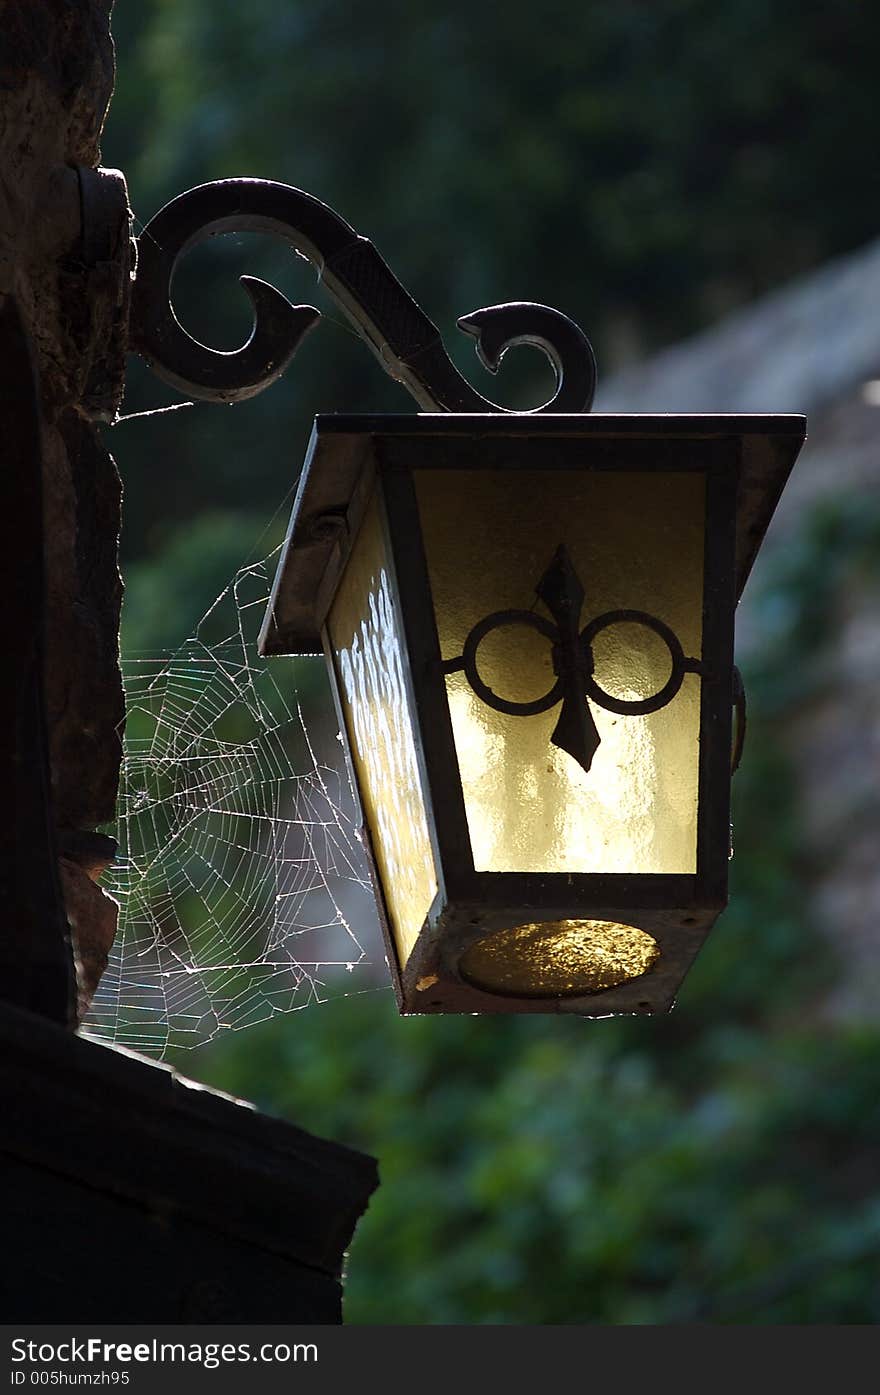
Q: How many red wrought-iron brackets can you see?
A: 0